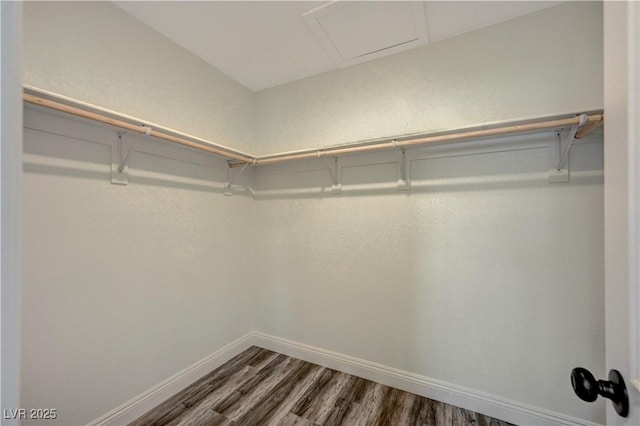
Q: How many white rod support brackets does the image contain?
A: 5